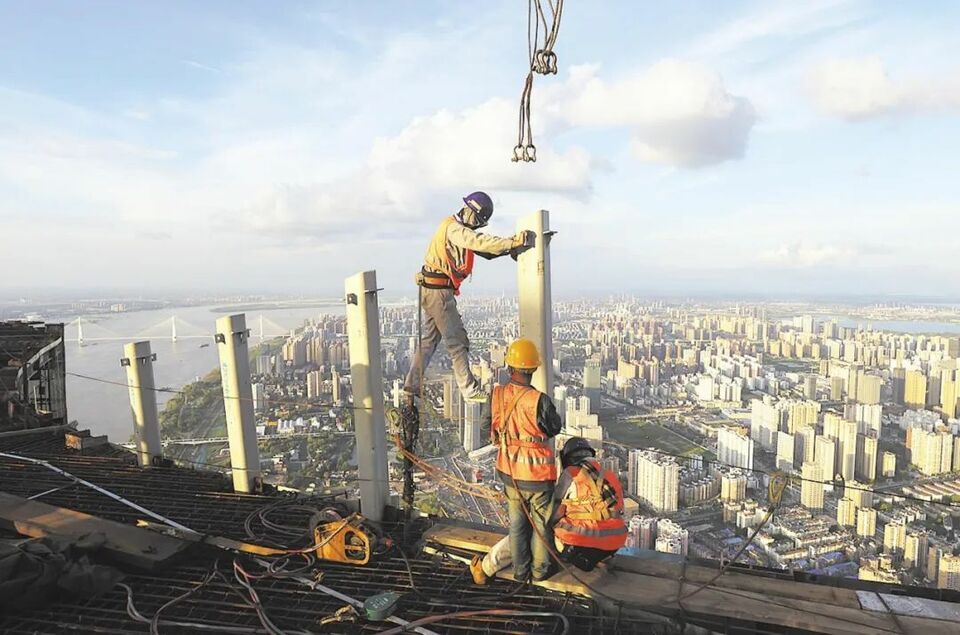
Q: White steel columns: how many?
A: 4